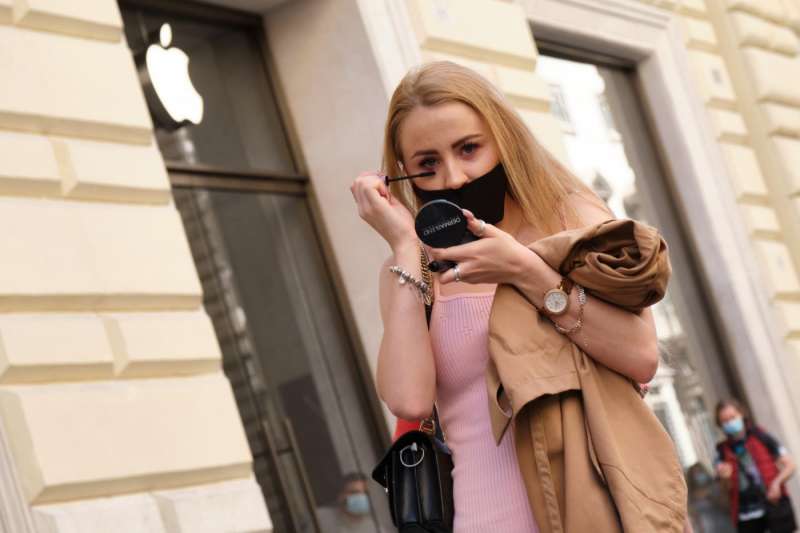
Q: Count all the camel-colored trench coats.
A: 1